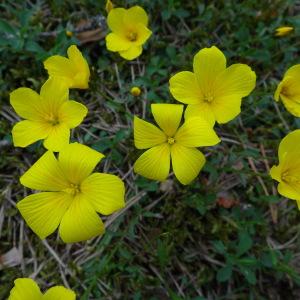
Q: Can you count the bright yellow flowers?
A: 9